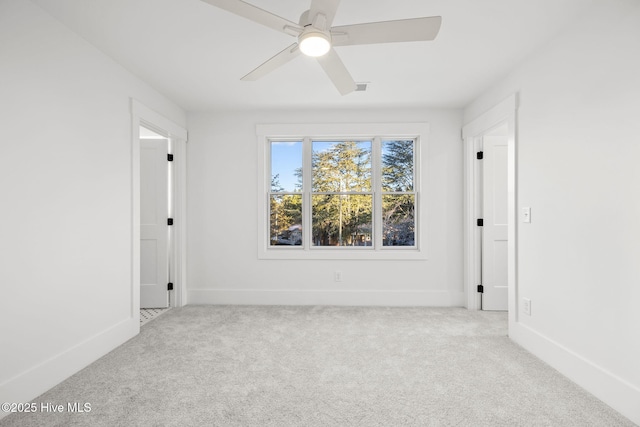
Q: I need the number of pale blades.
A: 5